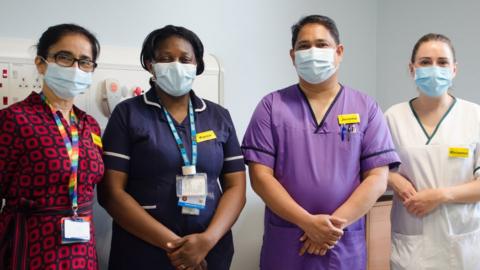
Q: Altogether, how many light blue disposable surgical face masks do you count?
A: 4